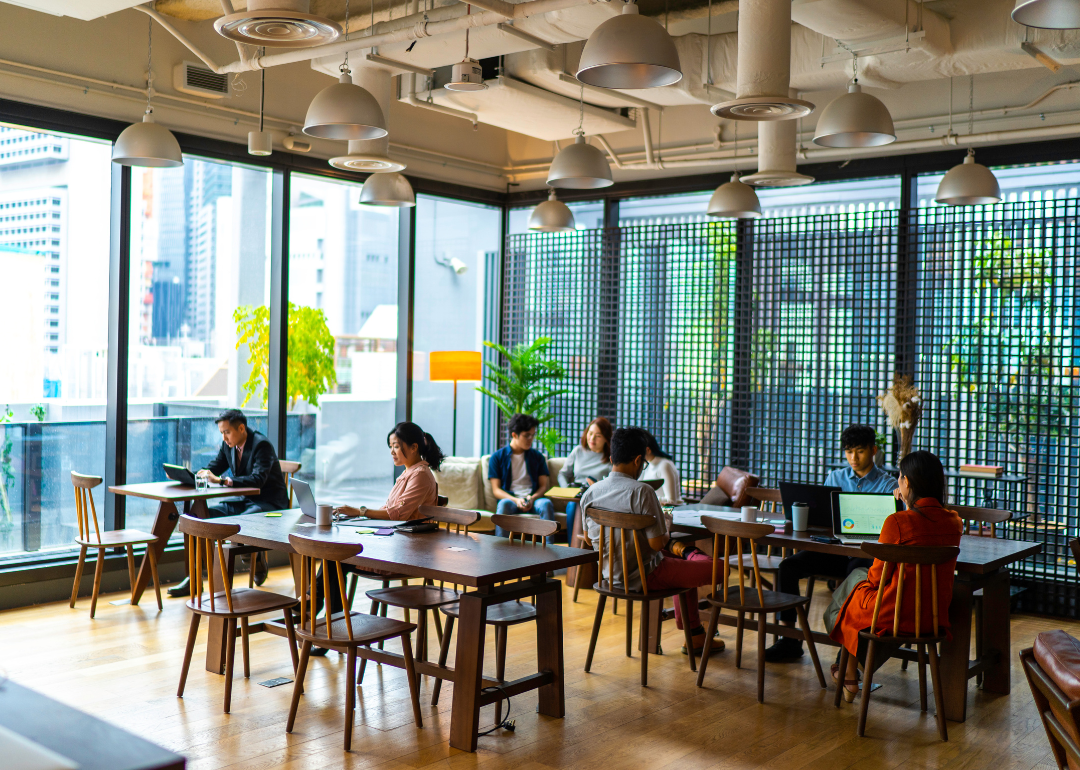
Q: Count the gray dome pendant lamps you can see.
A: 10